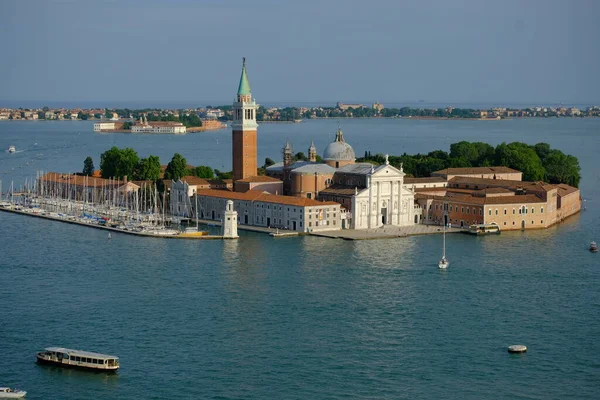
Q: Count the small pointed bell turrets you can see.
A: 2